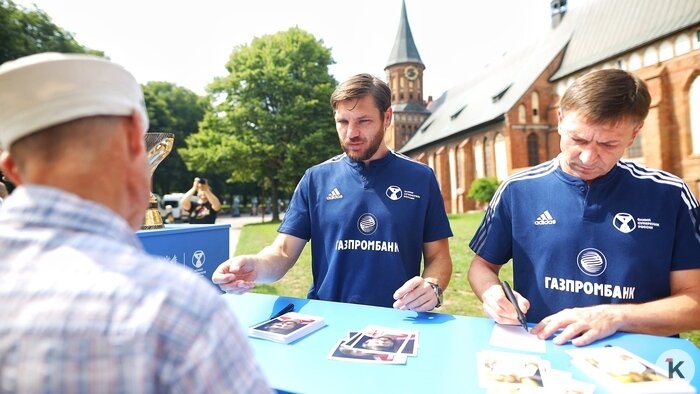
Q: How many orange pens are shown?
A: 0